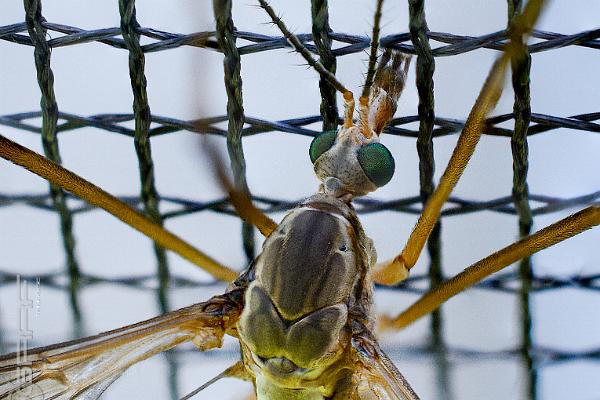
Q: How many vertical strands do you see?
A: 6